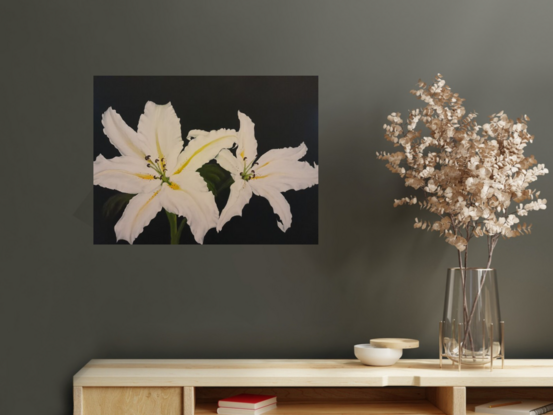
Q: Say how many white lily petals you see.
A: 12